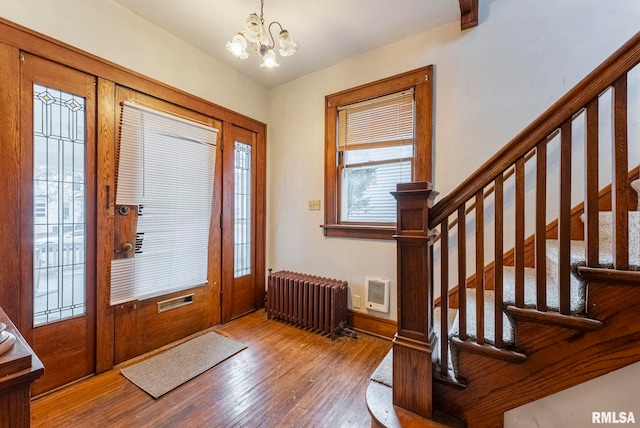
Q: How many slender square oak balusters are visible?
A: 9